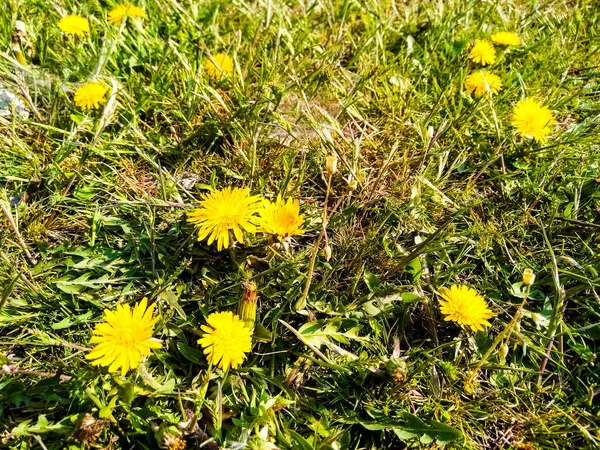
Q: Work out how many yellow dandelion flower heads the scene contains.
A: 13